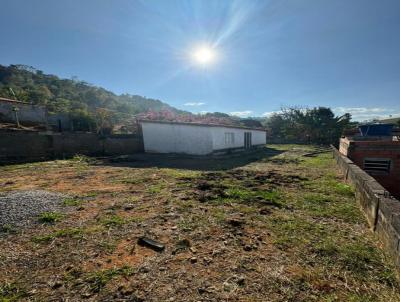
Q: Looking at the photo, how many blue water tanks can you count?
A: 1